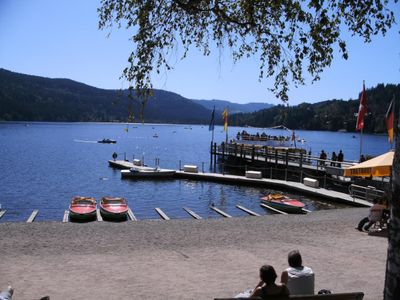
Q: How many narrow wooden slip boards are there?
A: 11